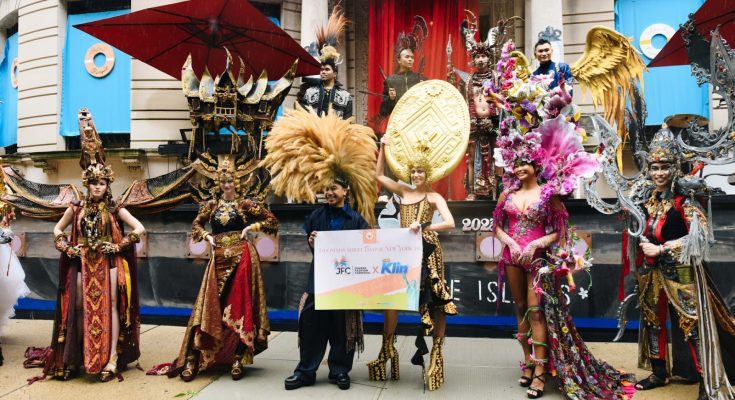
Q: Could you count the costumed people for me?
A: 10